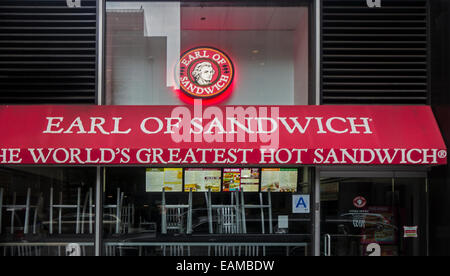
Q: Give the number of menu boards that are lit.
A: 4